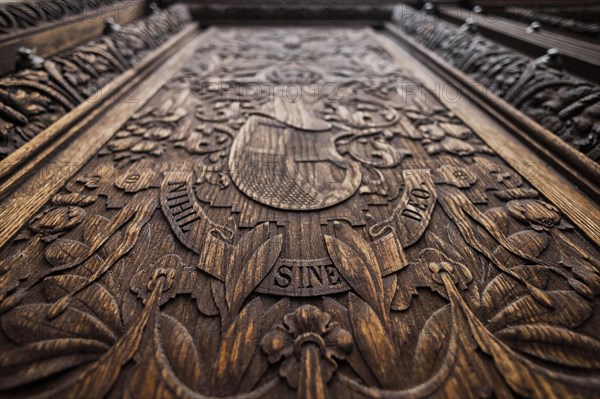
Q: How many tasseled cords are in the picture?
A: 4